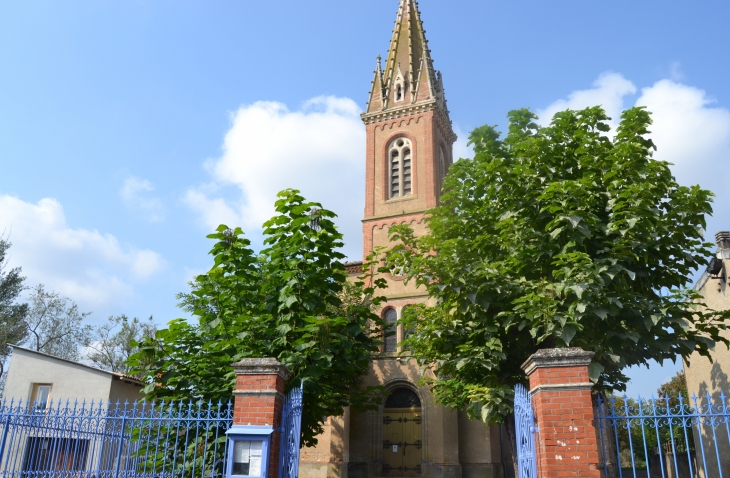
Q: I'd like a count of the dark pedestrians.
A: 0